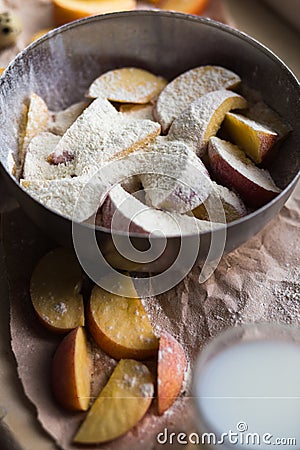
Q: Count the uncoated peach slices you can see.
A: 5